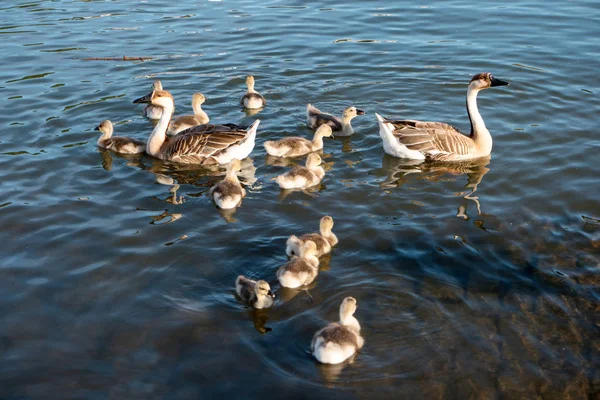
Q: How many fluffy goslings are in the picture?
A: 12